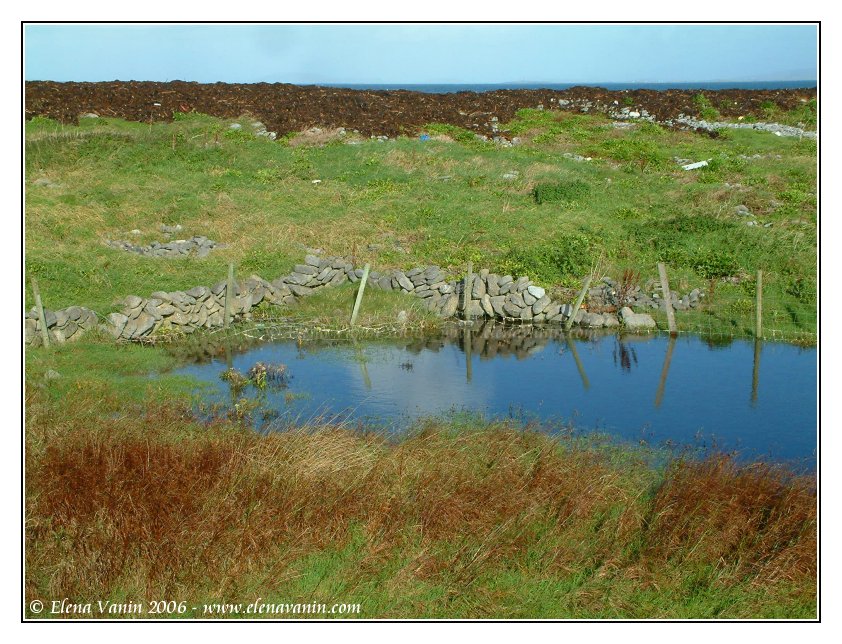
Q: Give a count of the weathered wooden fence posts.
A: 7